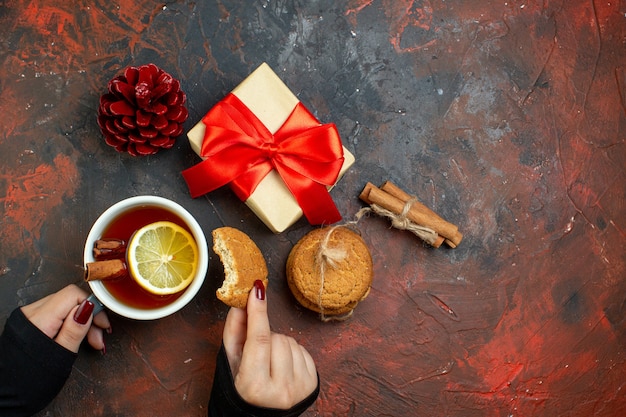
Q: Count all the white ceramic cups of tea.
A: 1